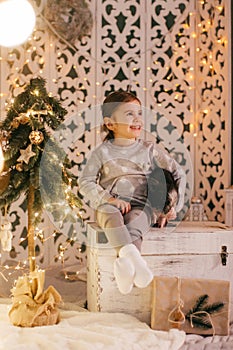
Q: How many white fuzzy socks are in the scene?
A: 2